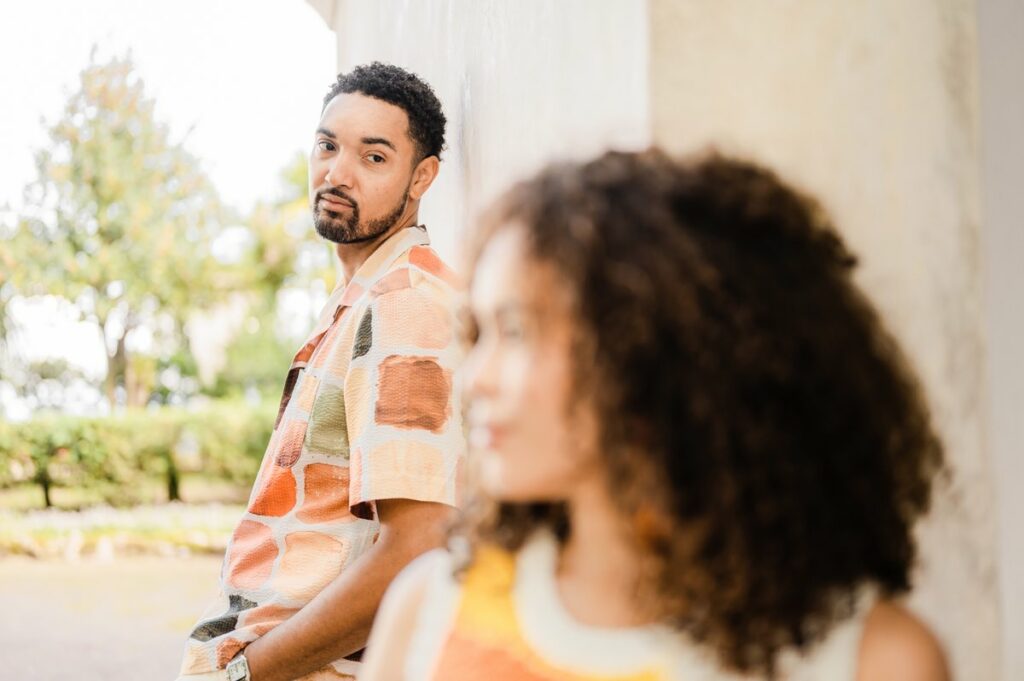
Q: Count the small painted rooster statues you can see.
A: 0